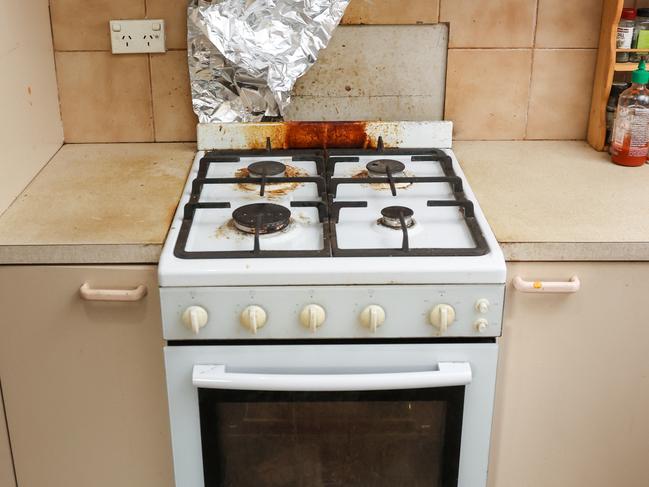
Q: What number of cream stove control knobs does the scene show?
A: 5